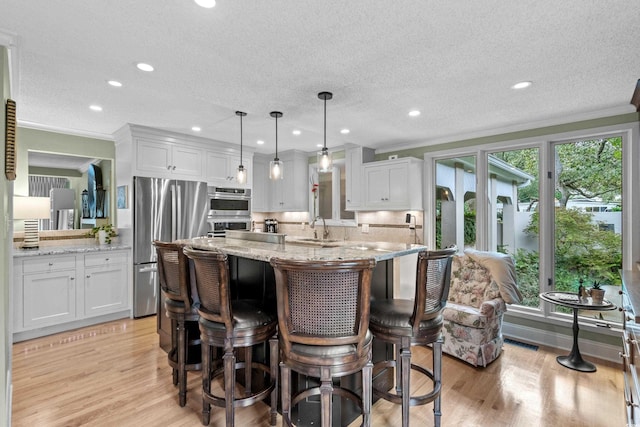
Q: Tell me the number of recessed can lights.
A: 11